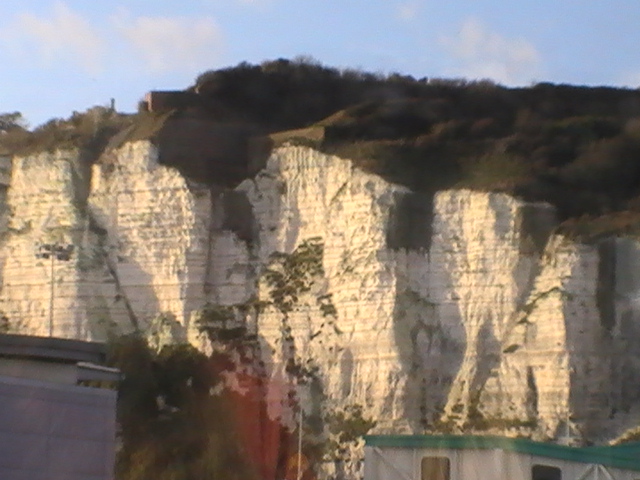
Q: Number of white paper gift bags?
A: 0